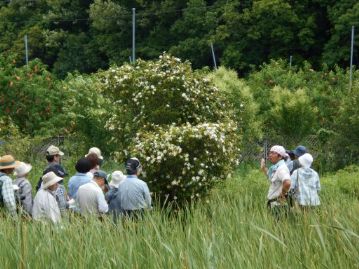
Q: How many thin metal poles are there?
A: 5